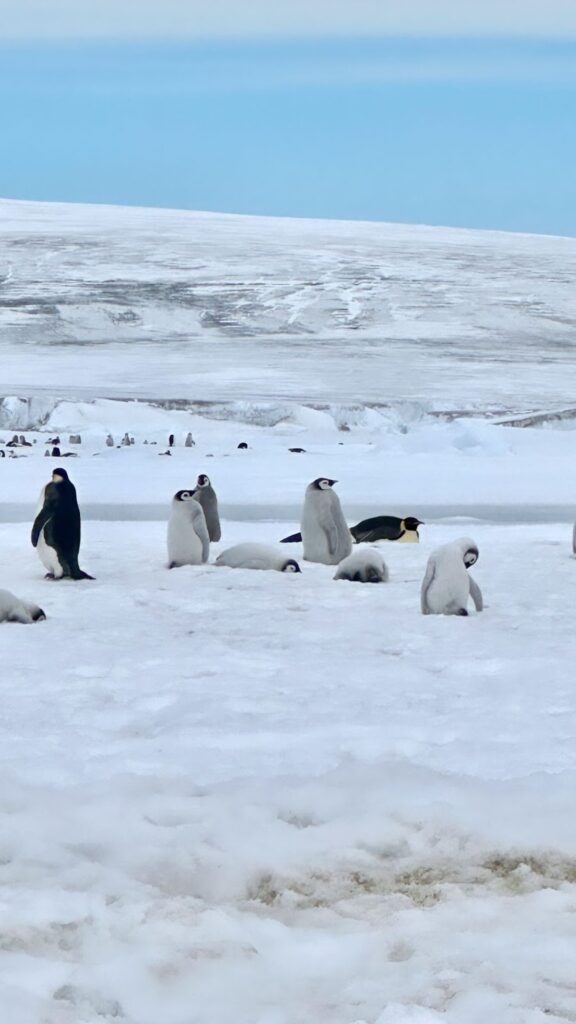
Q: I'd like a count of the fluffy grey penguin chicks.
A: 7